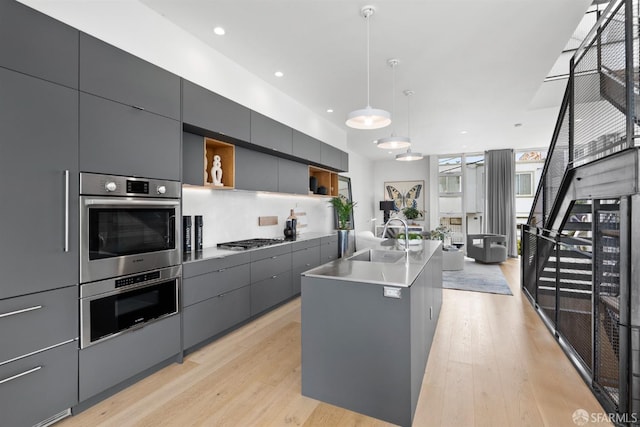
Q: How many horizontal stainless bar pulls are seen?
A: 2